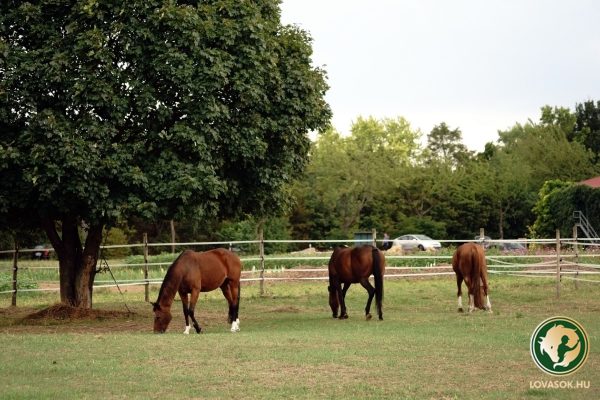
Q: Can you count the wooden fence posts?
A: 7